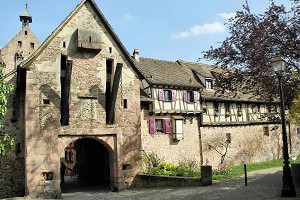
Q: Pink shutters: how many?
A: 6